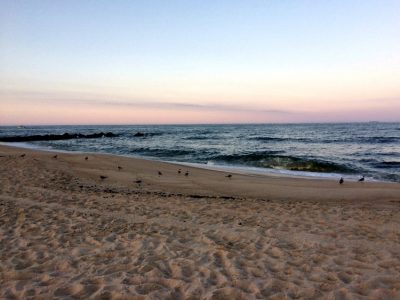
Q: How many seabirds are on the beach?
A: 12